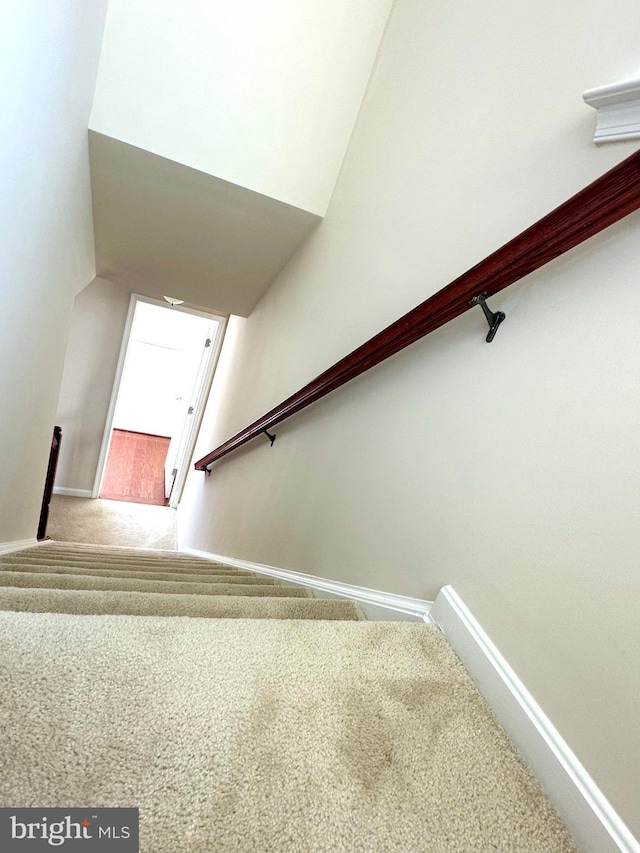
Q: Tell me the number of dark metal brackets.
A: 3